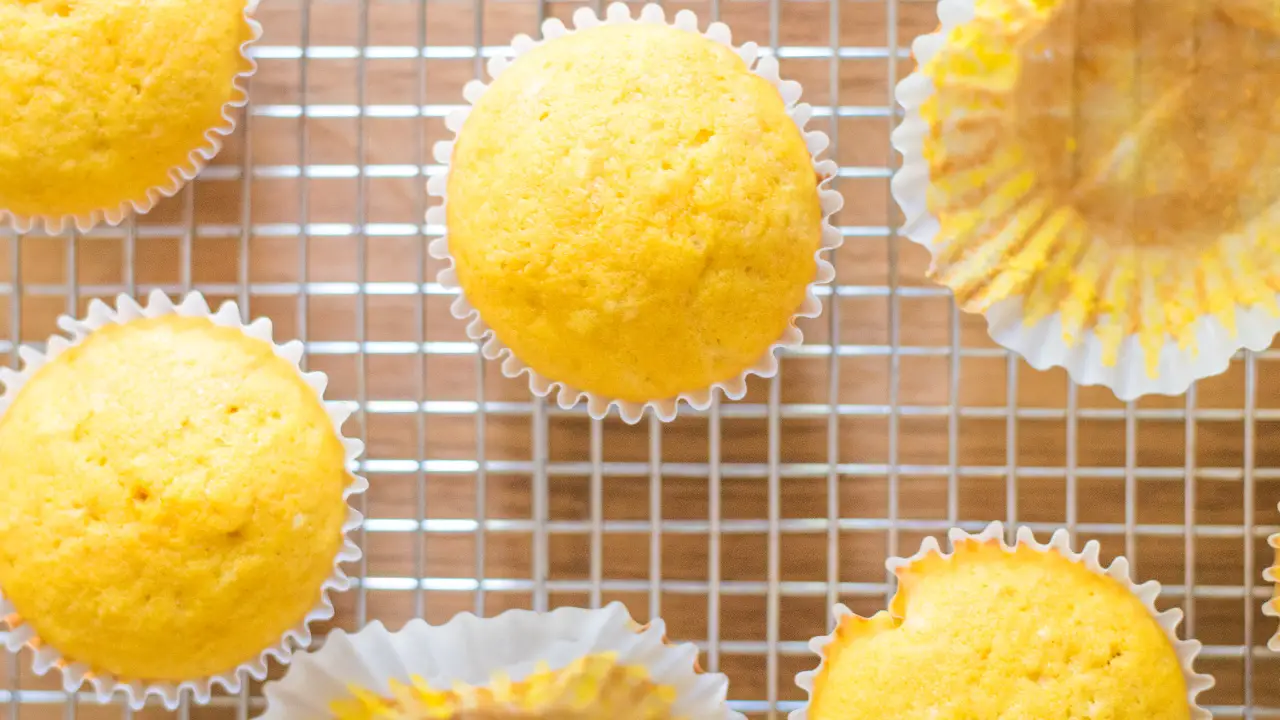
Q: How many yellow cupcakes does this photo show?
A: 4